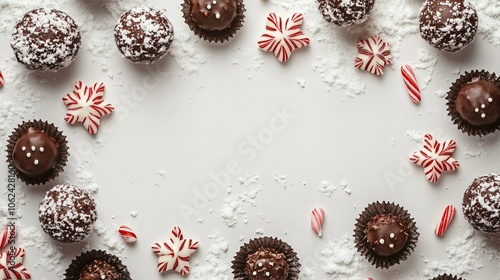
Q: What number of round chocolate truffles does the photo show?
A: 12